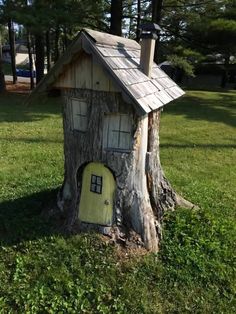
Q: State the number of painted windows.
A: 3